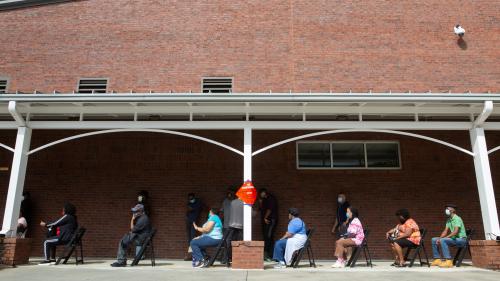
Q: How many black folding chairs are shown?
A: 7